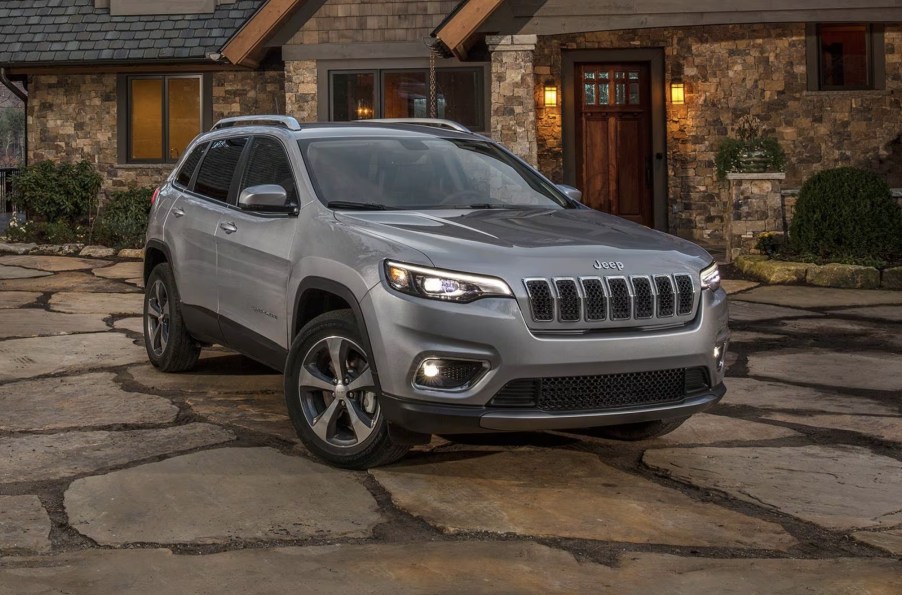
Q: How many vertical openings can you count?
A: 7